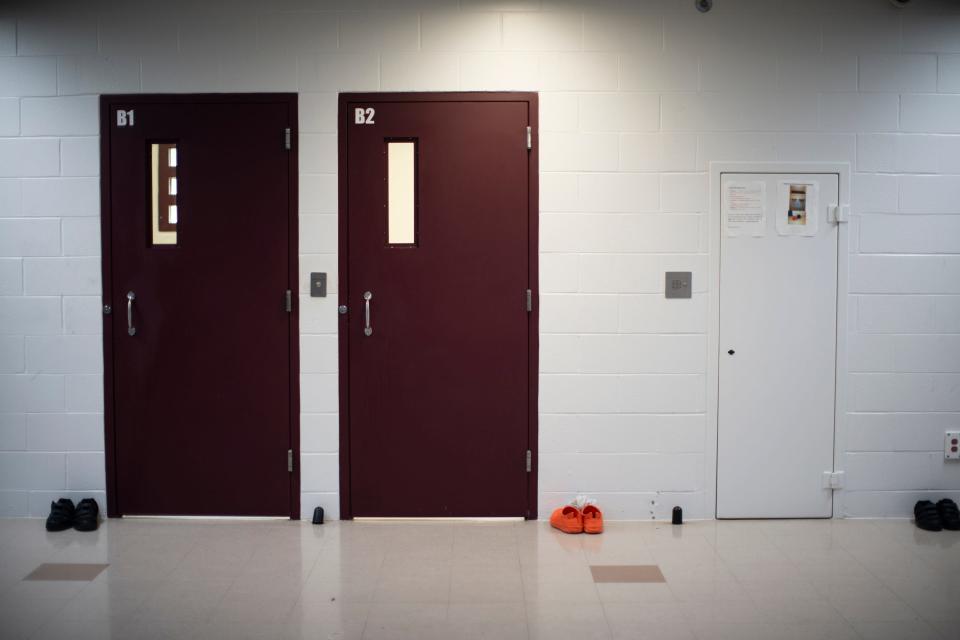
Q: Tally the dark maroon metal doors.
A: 2